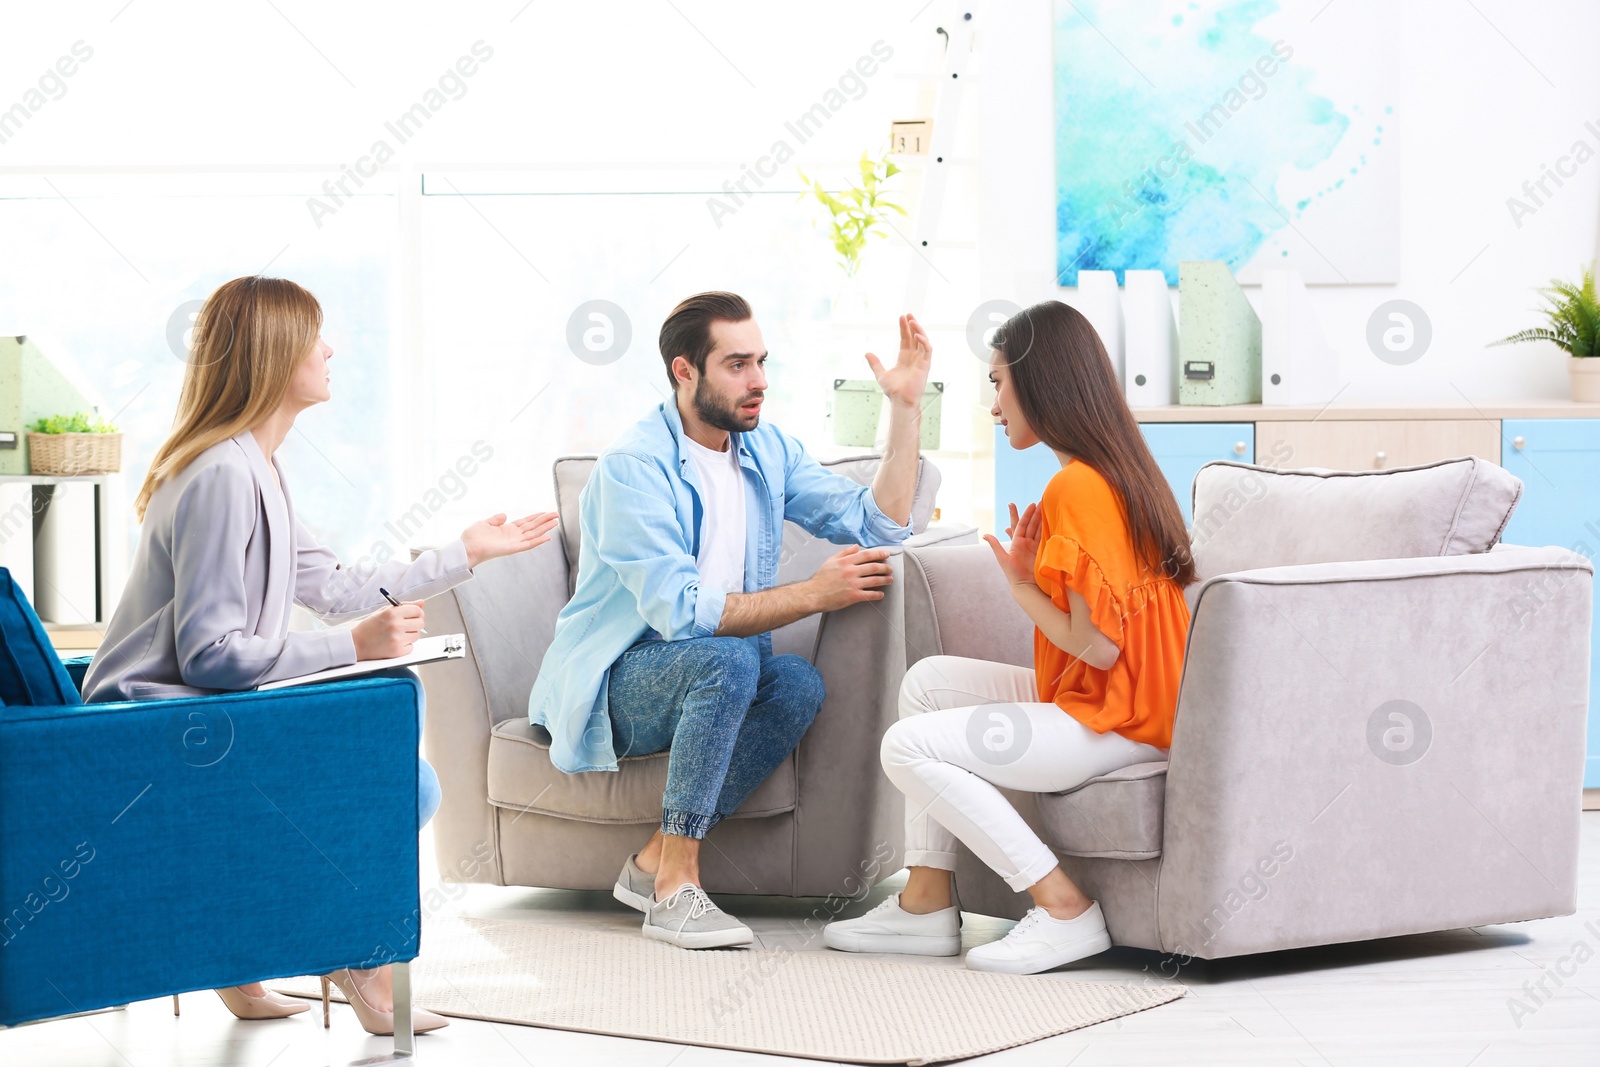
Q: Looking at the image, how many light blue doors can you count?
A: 2